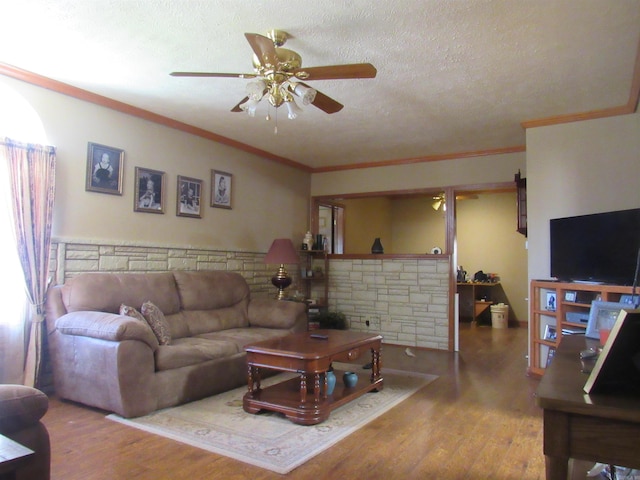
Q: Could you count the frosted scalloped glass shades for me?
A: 4